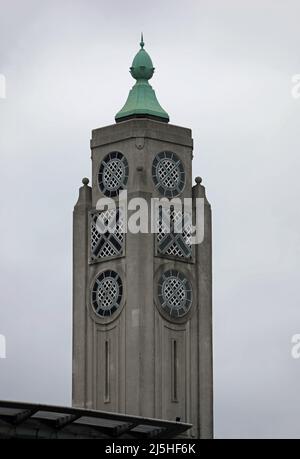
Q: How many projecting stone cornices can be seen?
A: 1